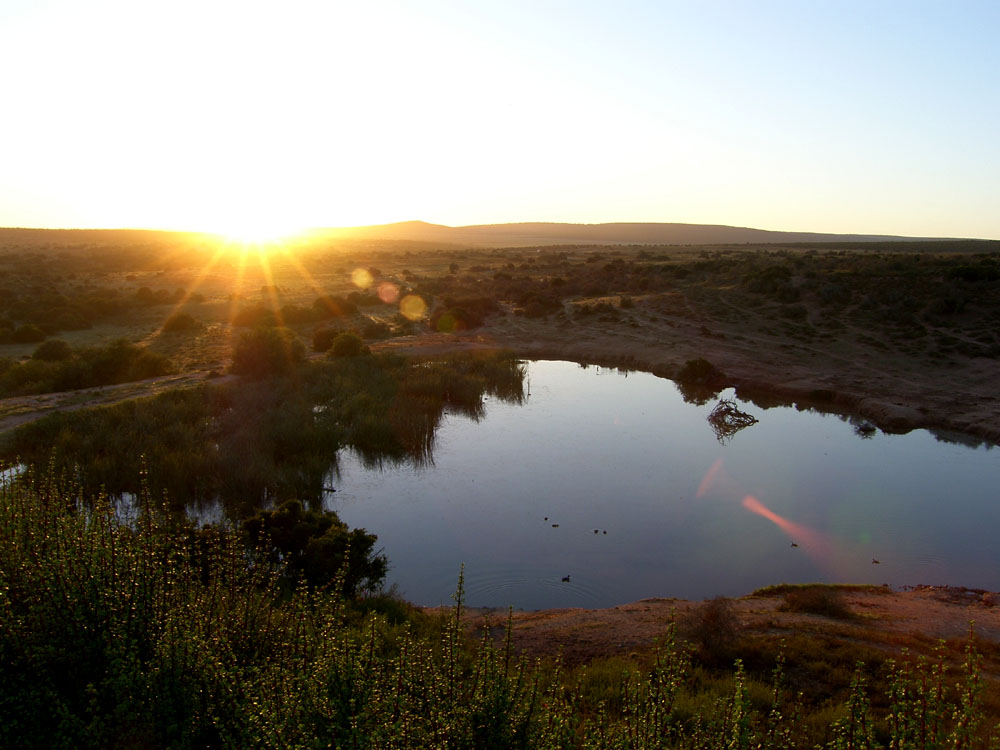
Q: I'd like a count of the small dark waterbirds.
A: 7